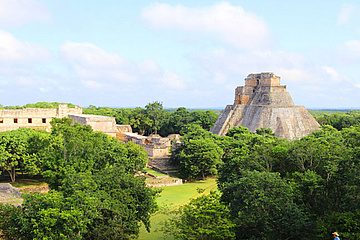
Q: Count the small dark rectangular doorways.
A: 4